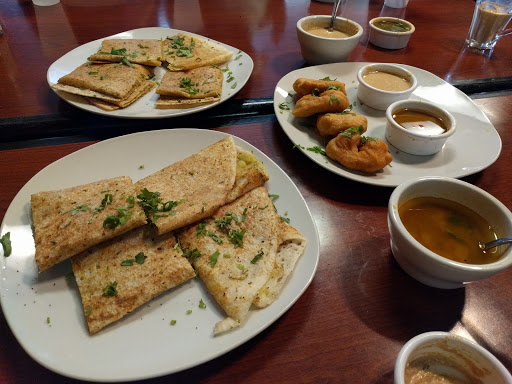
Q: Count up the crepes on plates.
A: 8